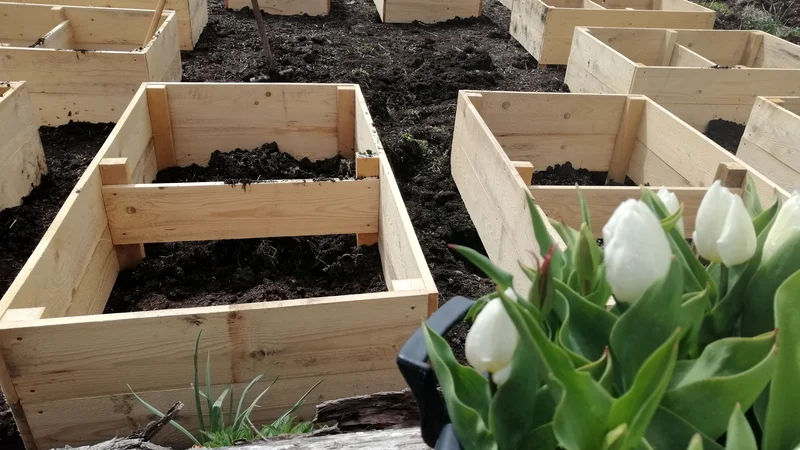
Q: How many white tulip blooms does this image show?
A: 5